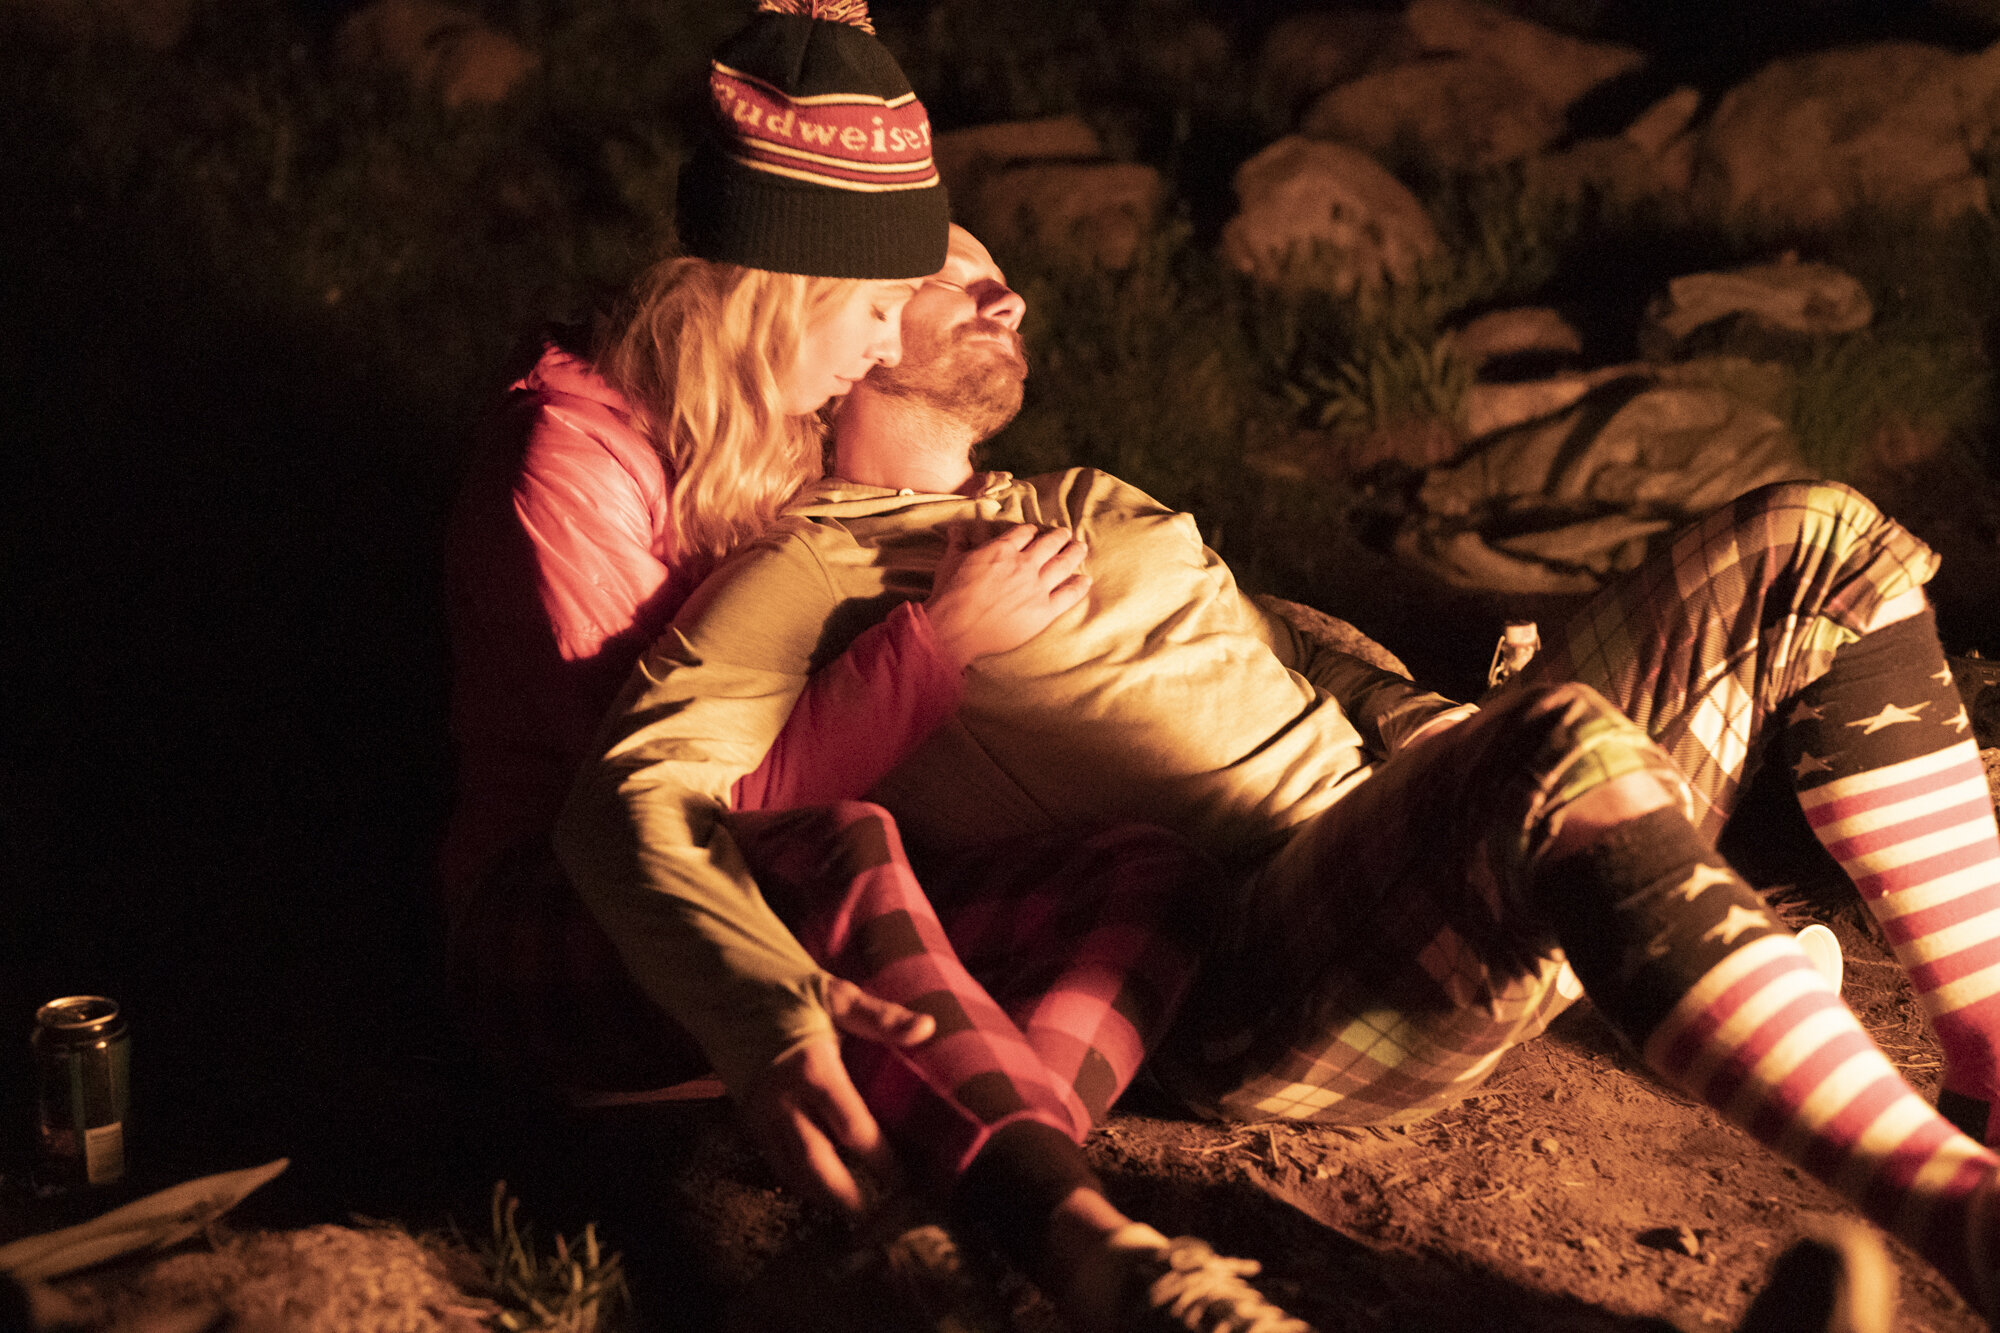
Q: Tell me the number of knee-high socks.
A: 2